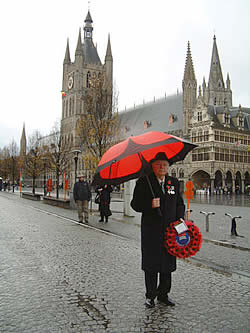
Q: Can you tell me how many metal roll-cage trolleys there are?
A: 0